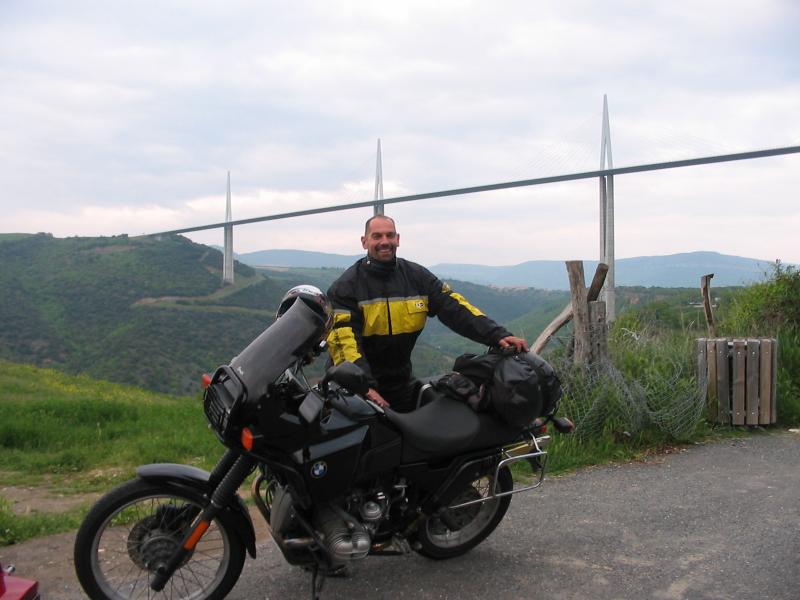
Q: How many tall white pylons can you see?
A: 3